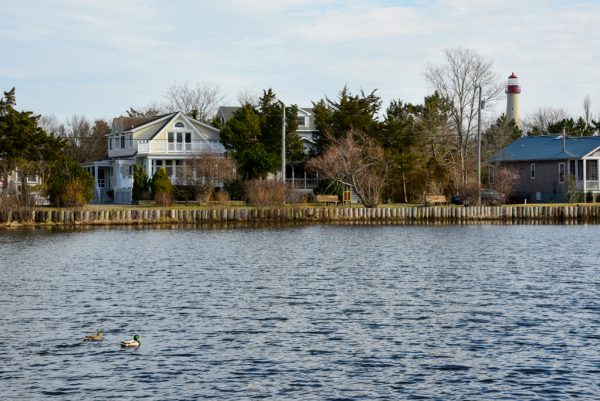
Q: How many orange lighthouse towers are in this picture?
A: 0